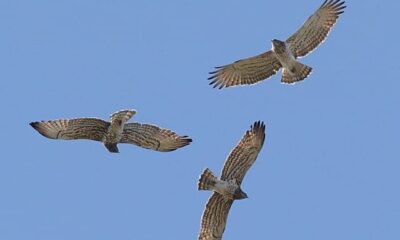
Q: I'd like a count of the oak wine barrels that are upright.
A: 0